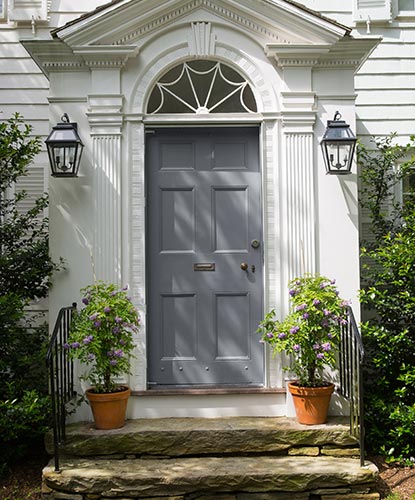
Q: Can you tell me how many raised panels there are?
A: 6